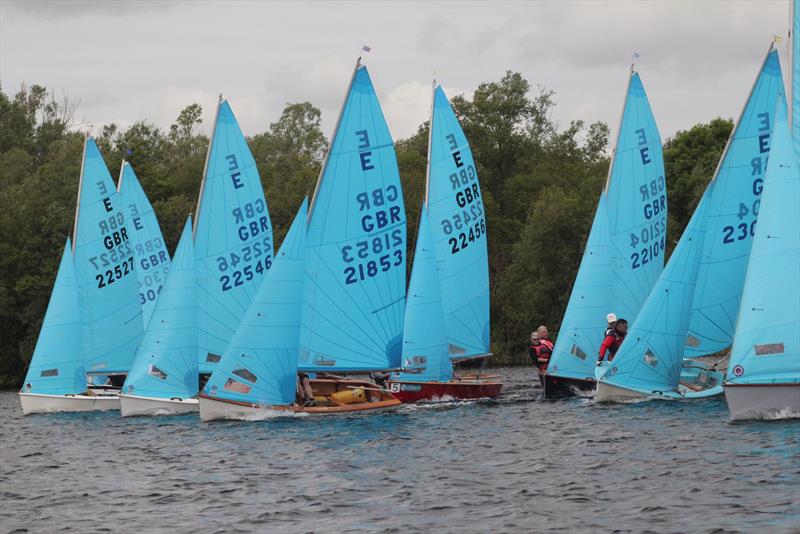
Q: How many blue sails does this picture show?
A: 15